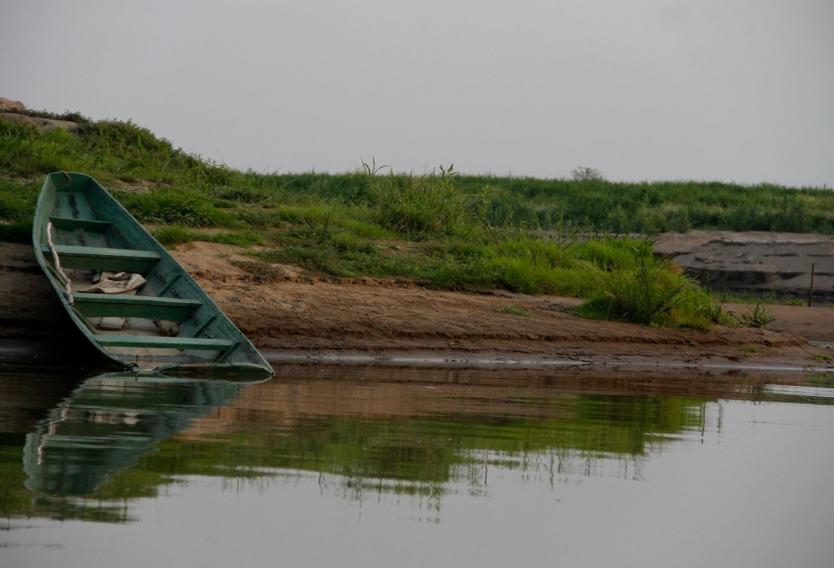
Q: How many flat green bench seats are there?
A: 4